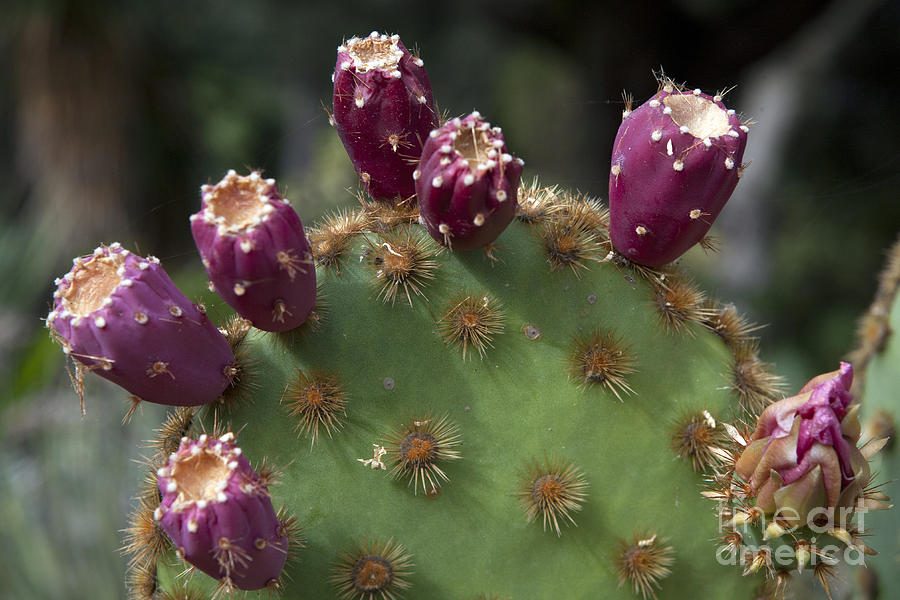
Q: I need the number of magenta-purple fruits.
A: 6